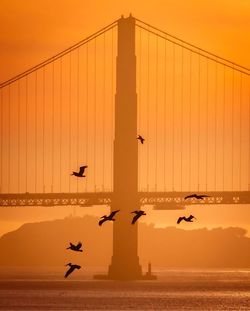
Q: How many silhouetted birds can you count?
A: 8